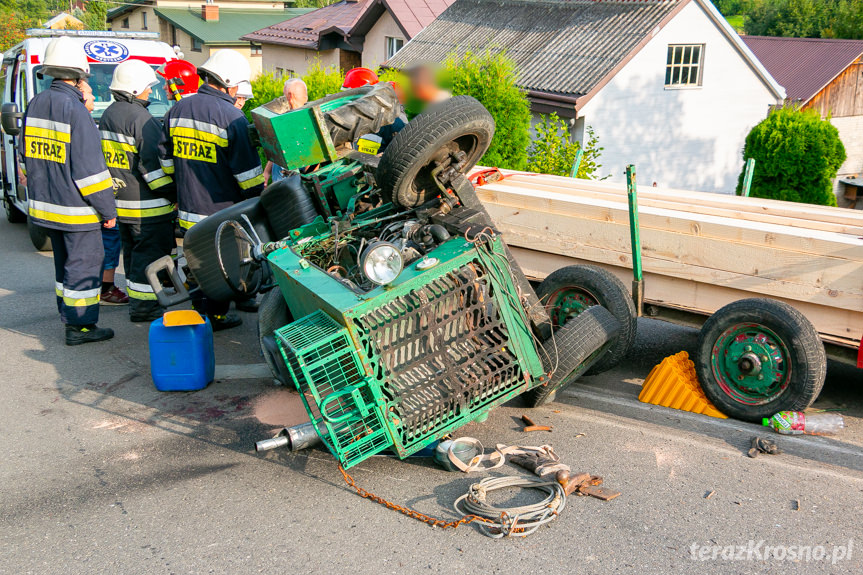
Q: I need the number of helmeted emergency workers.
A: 6